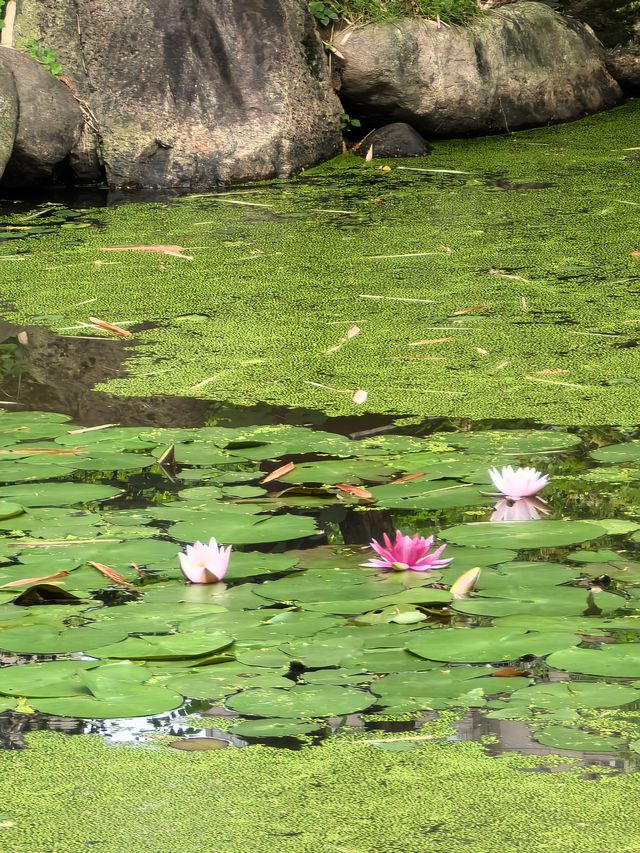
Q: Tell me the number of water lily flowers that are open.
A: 3